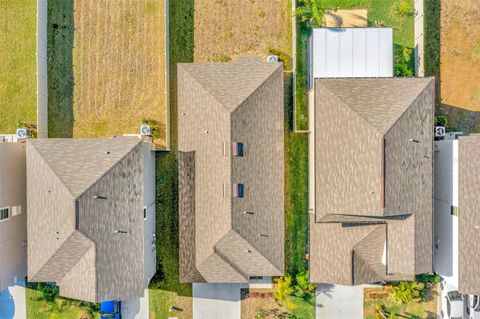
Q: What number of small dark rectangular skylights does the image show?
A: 2